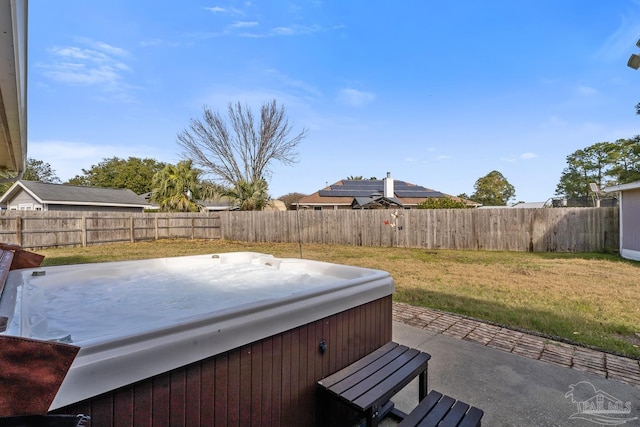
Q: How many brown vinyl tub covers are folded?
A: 1